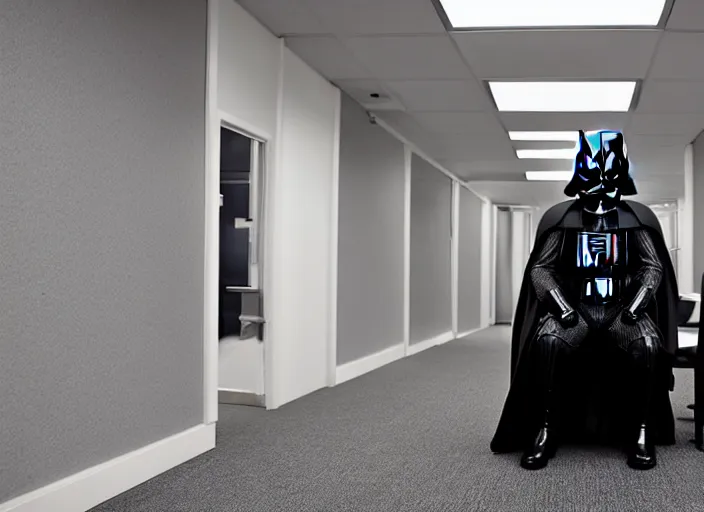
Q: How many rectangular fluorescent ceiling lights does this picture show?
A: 5